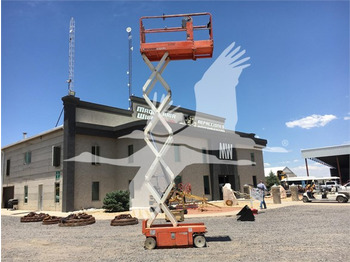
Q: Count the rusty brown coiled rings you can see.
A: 4